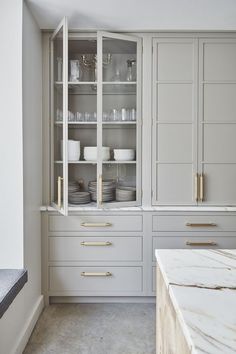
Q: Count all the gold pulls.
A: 9